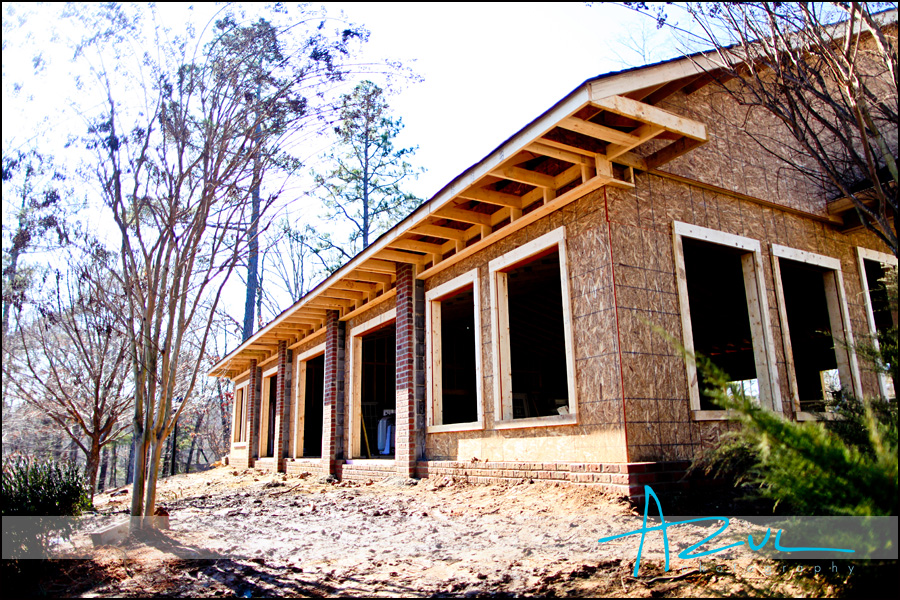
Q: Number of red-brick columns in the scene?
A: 4